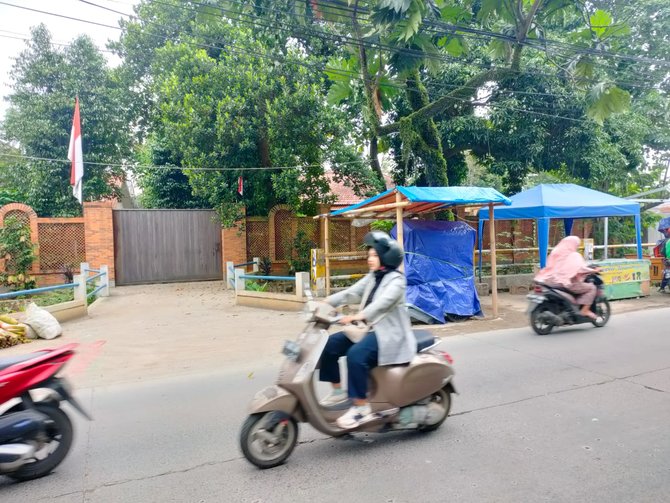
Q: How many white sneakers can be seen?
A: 2